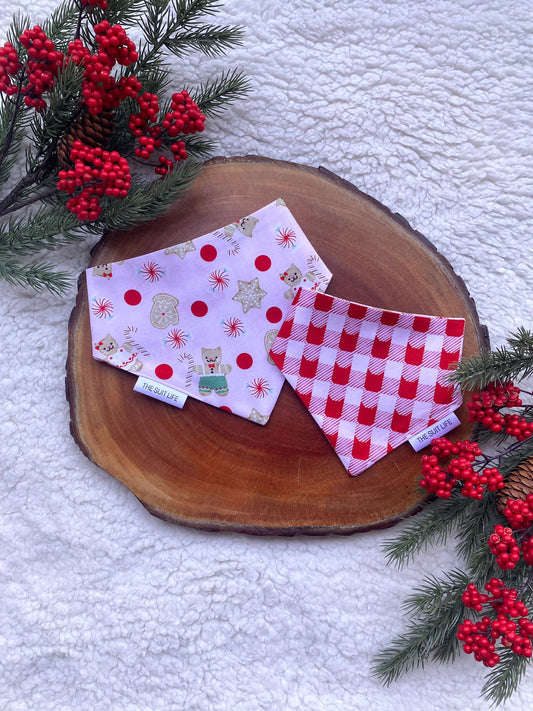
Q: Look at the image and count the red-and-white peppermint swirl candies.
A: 7